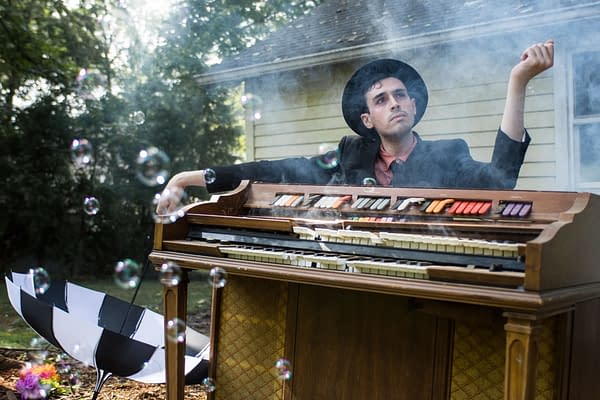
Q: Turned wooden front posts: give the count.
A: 2